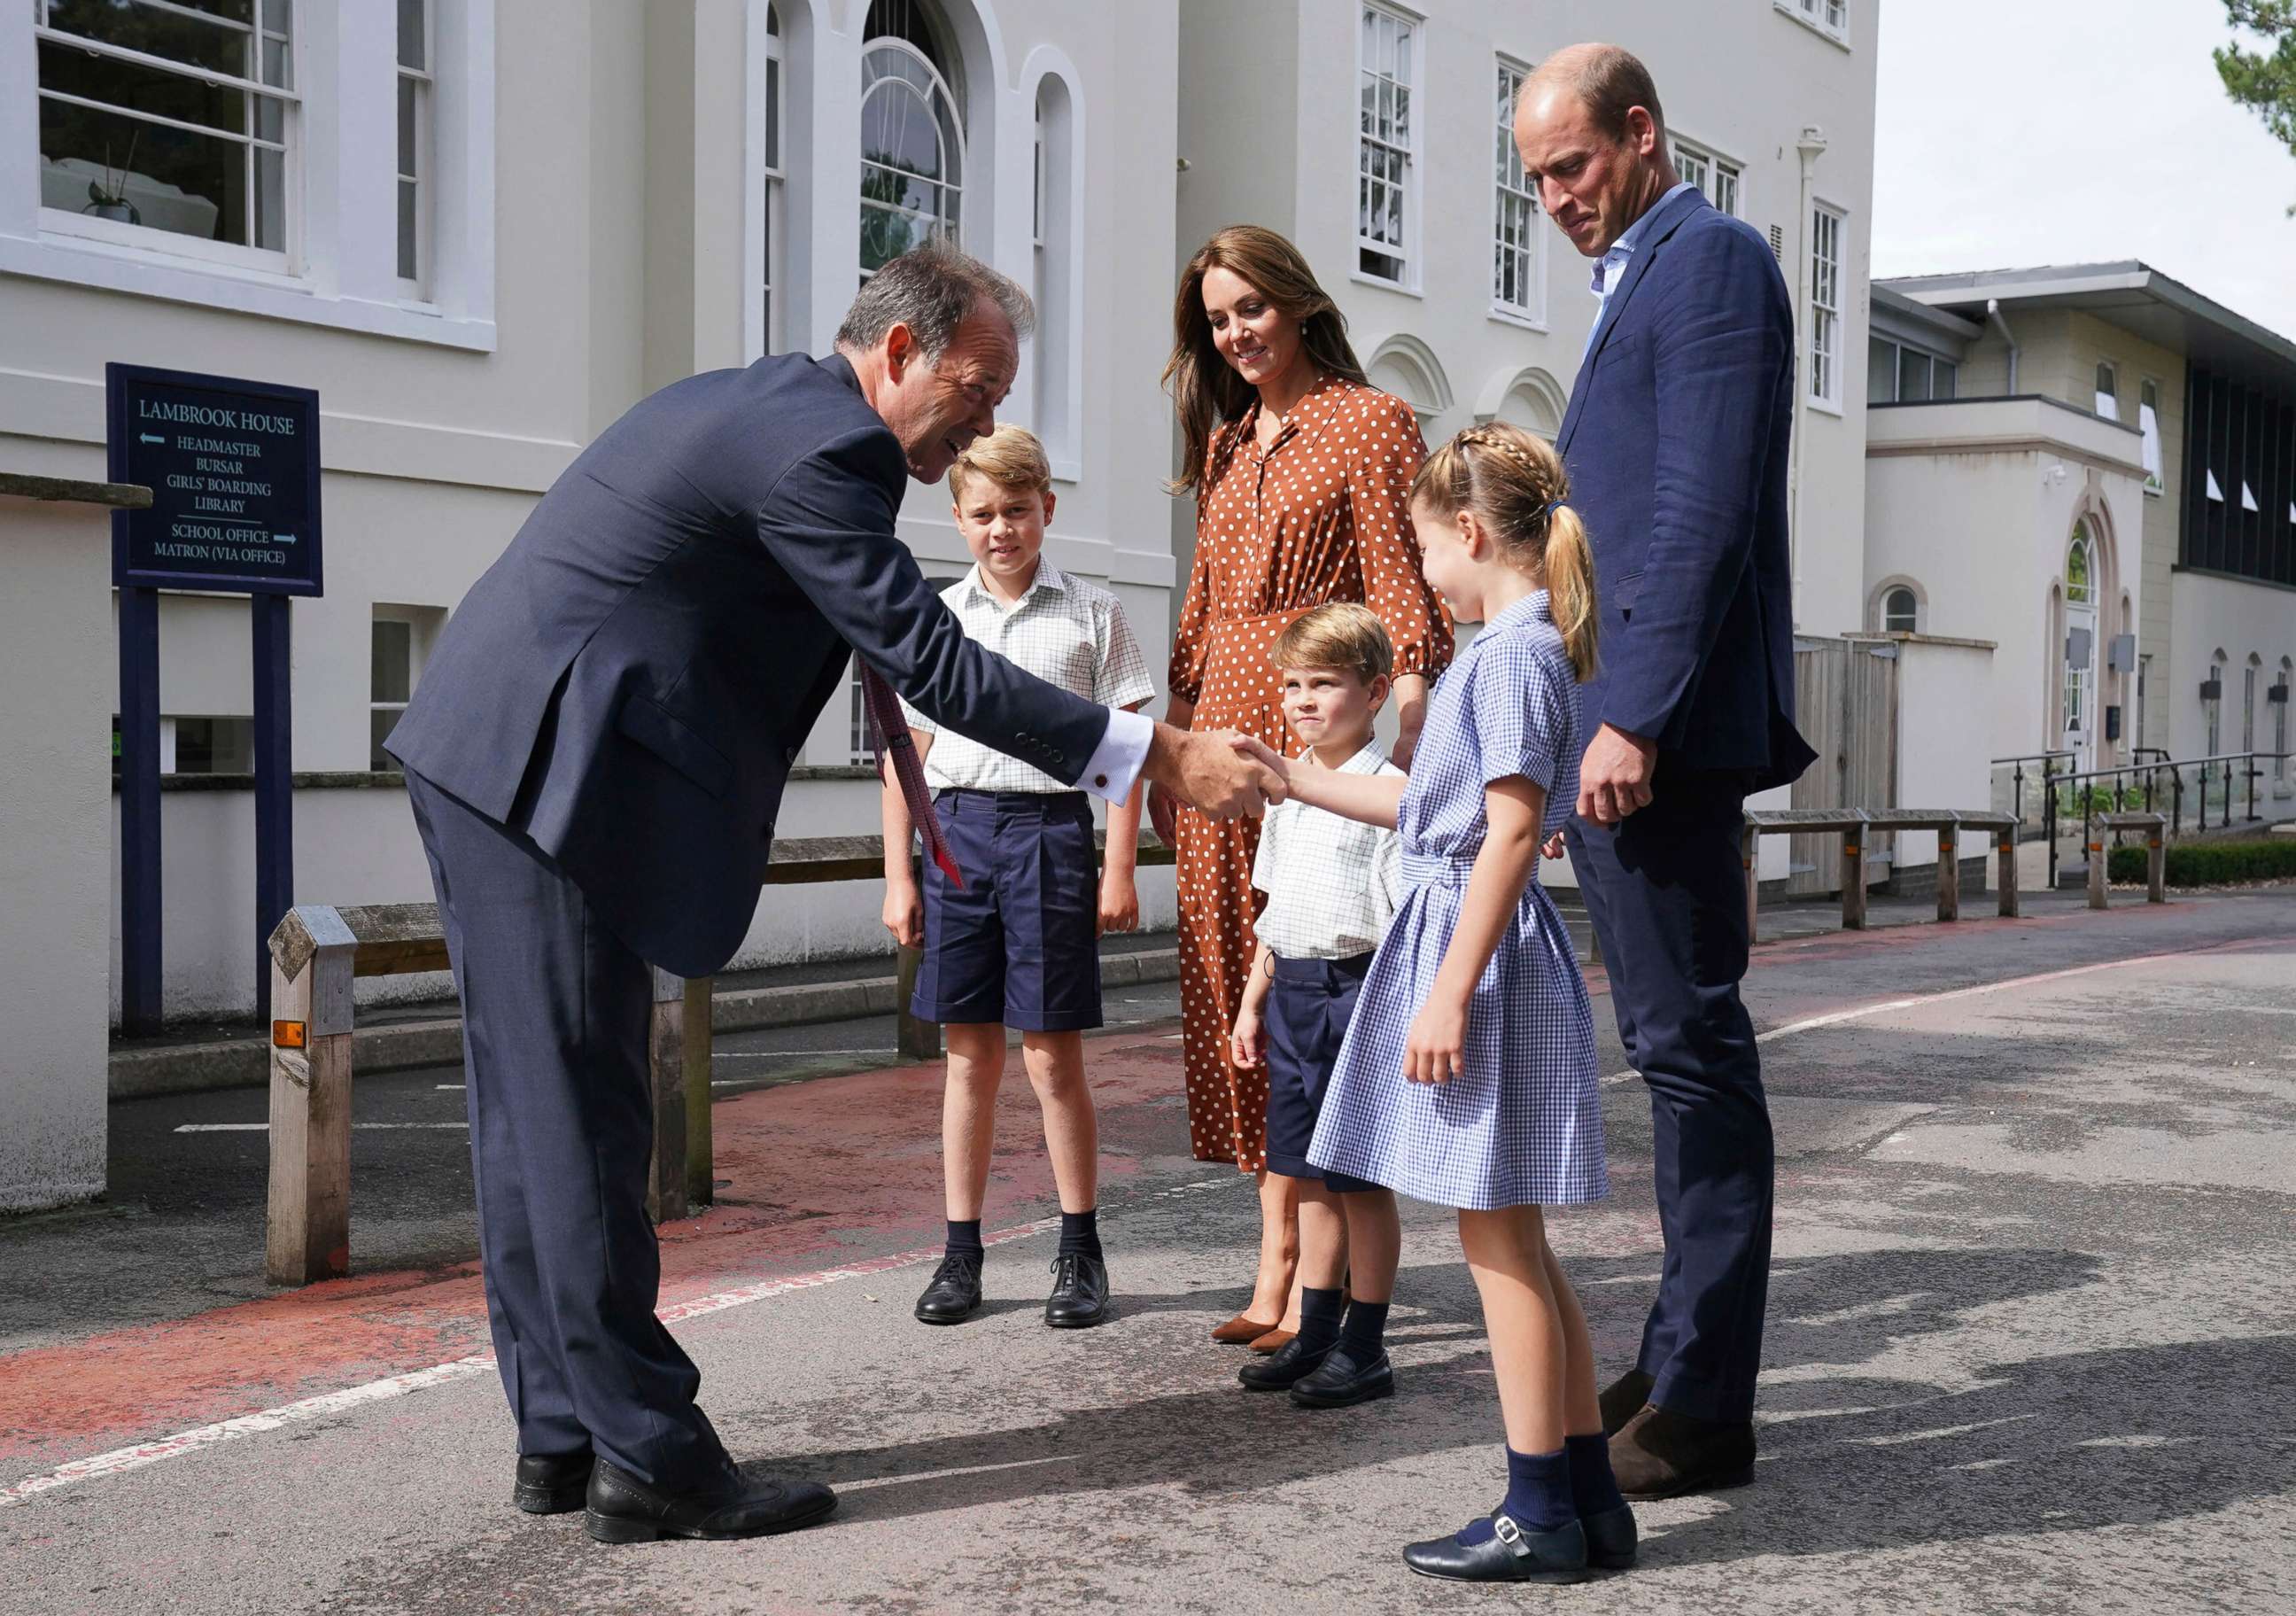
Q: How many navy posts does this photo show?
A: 2